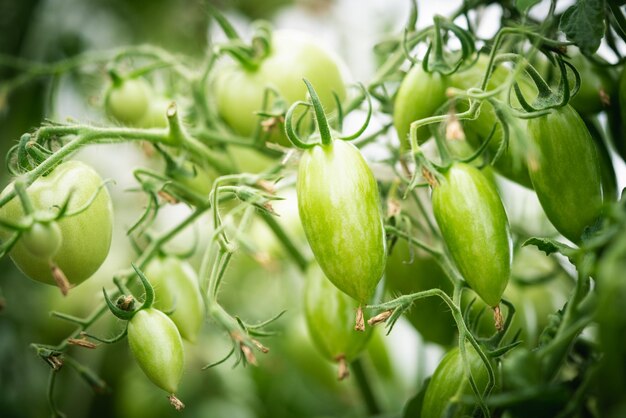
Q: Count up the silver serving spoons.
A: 0